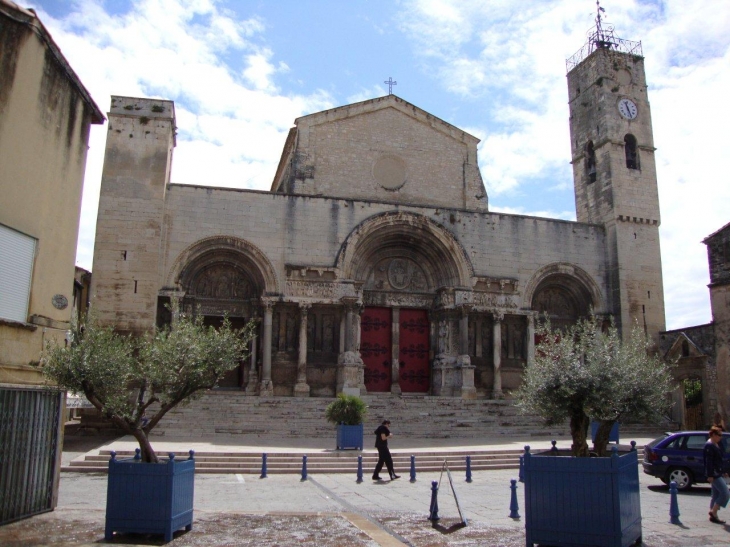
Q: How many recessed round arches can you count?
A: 3